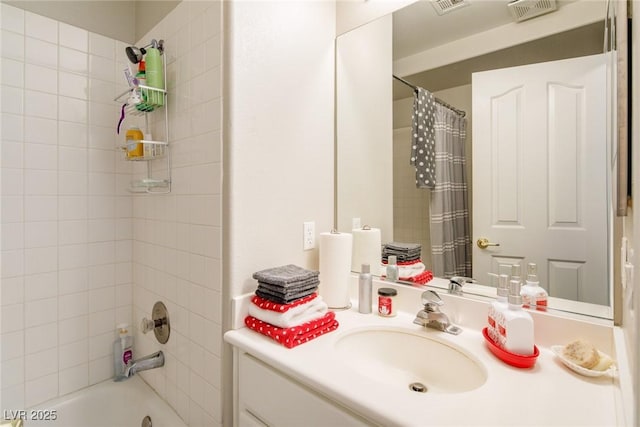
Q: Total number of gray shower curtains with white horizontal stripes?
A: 1